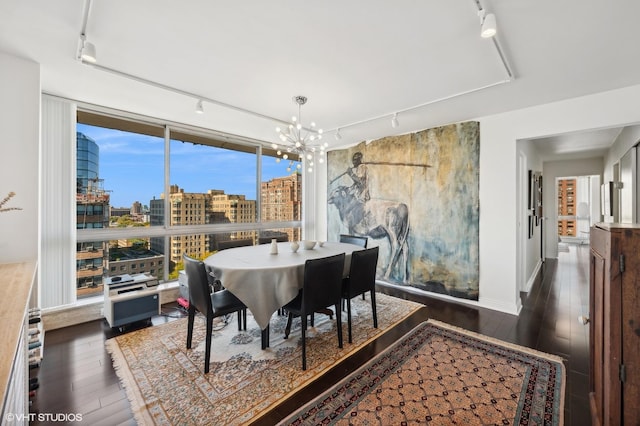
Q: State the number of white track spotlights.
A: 5